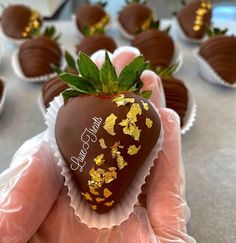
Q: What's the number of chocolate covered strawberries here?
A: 12